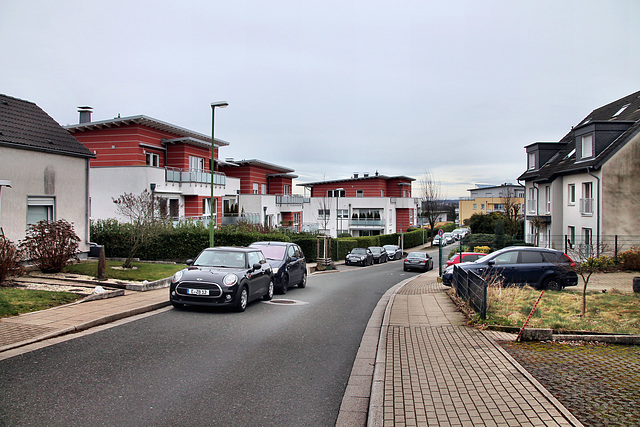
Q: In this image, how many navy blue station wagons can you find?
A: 1